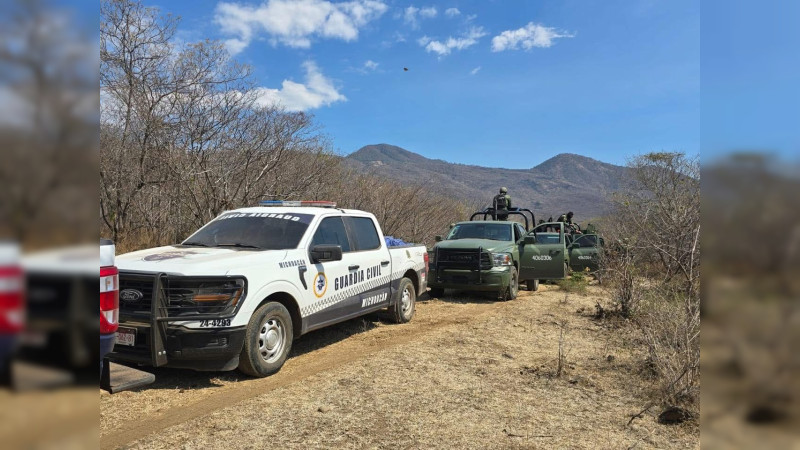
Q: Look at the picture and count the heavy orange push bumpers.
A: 0